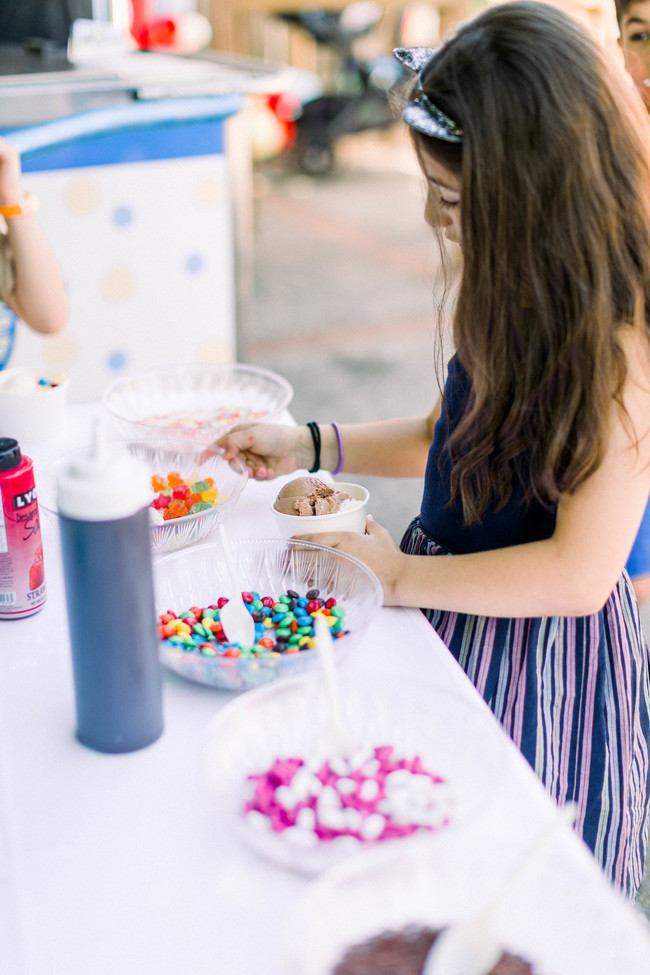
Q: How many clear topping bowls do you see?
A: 5